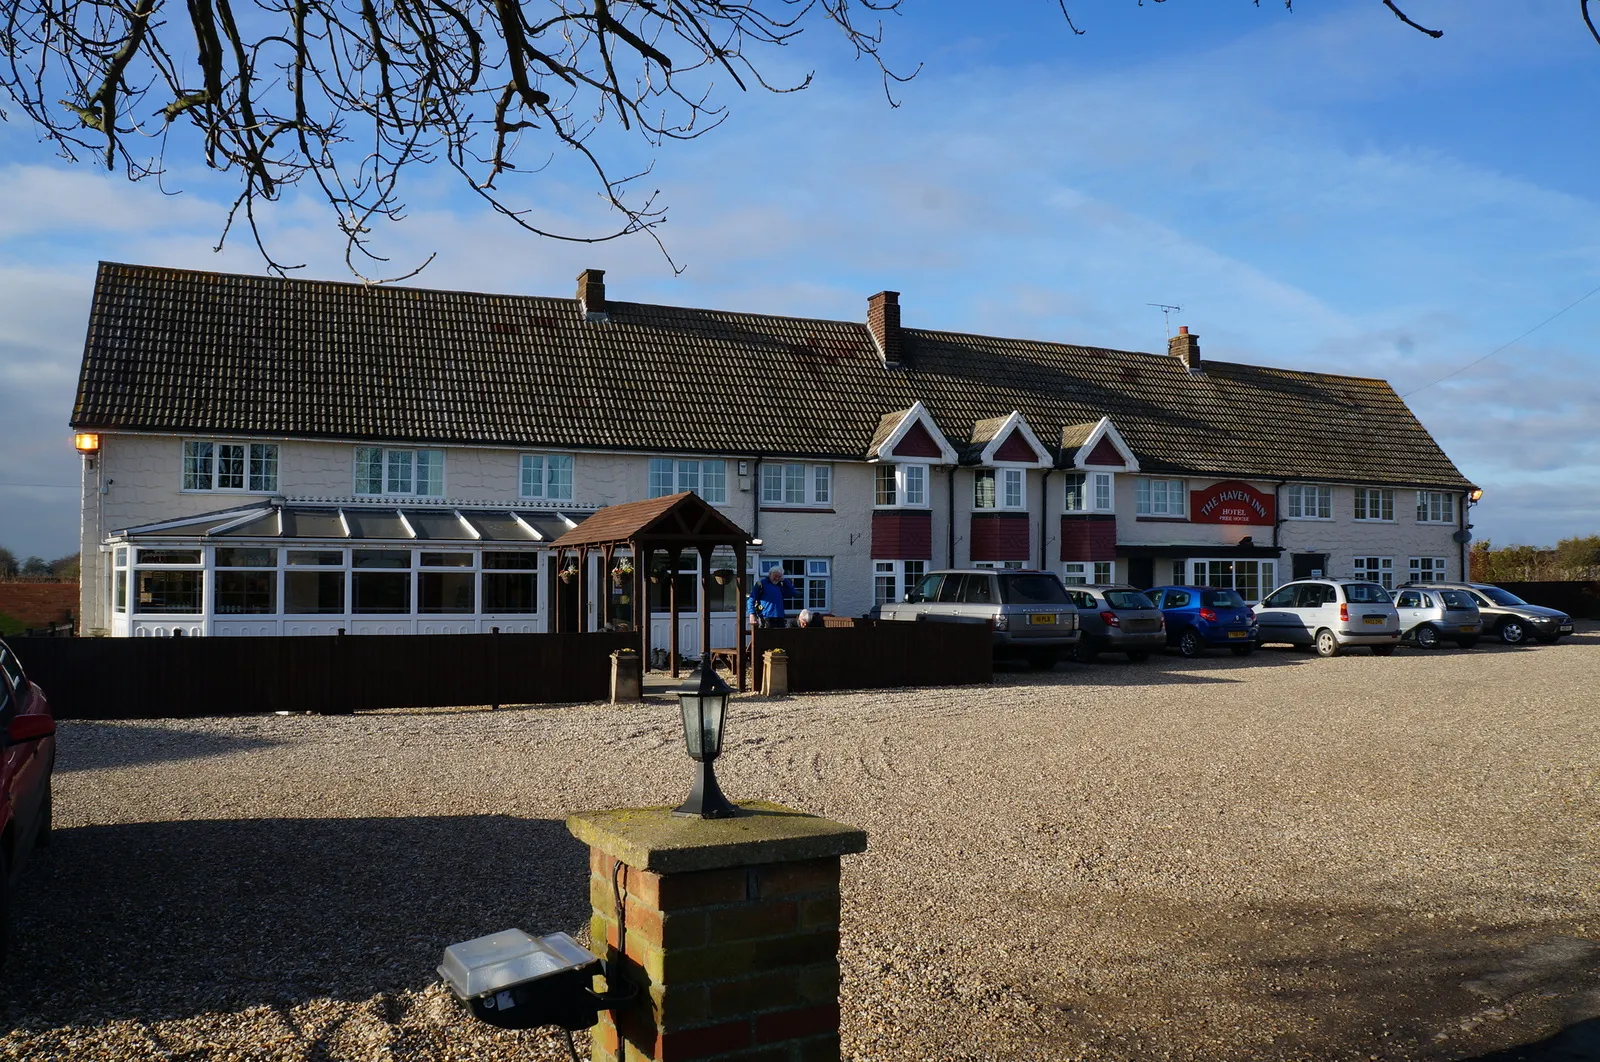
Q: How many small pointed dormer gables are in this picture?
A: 3